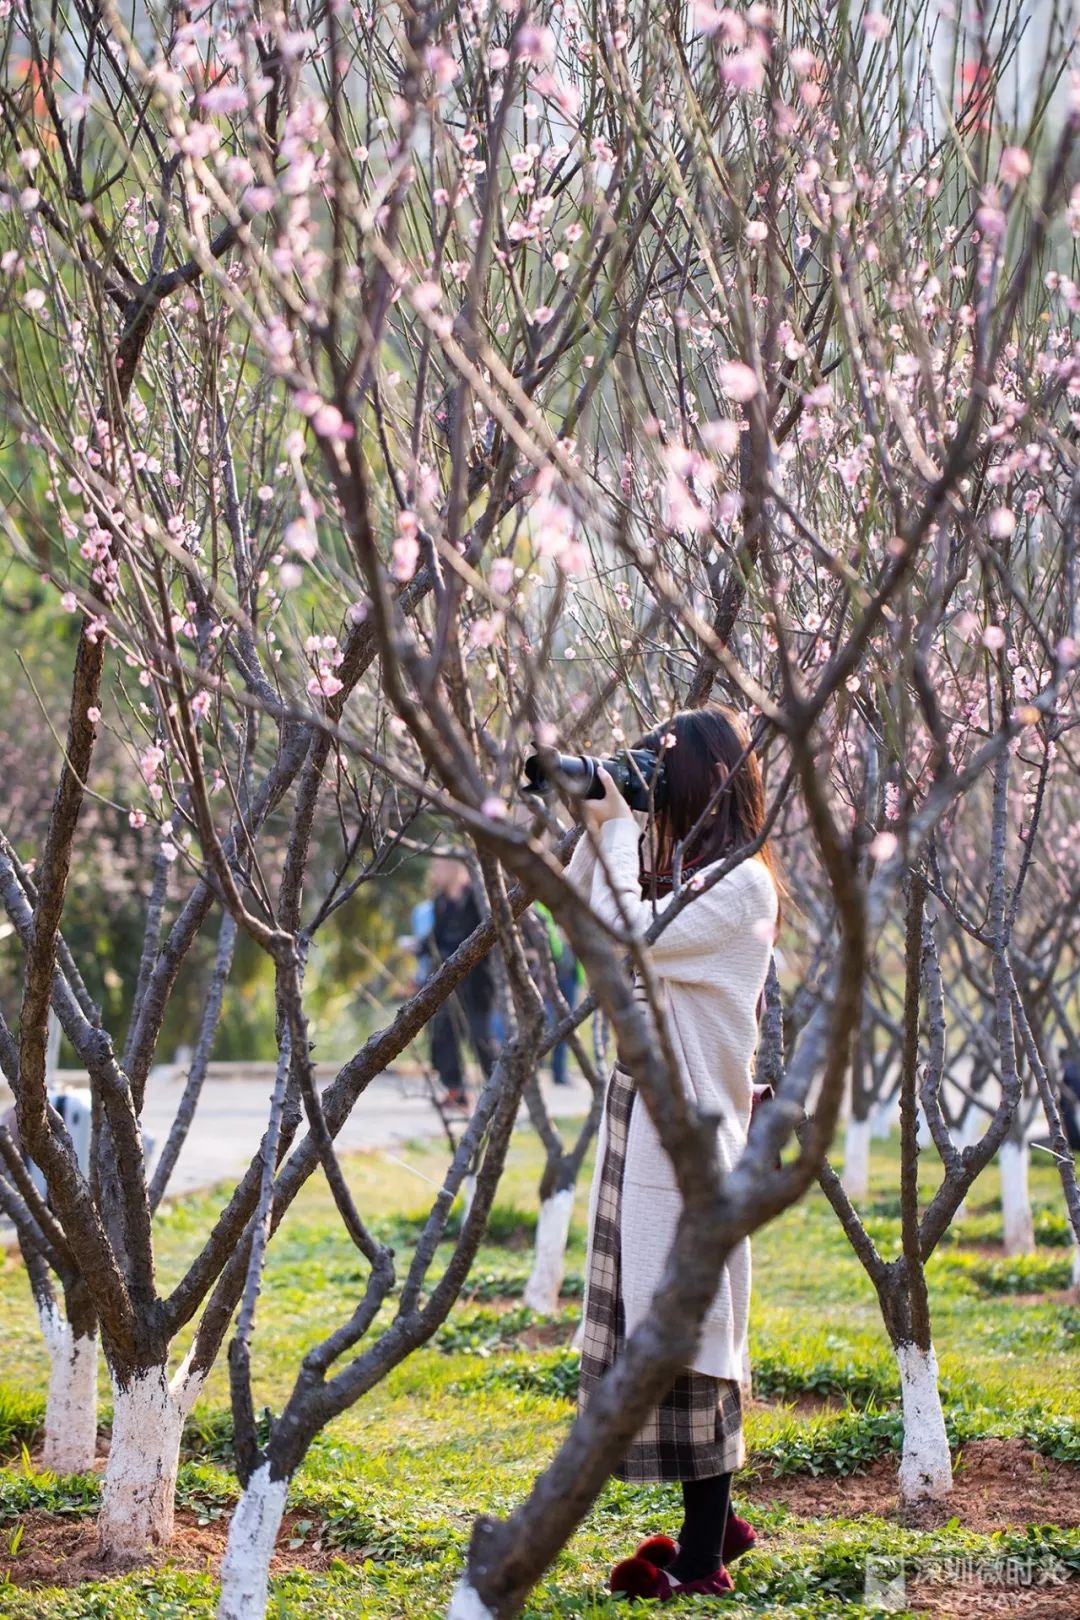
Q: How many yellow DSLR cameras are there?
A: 0